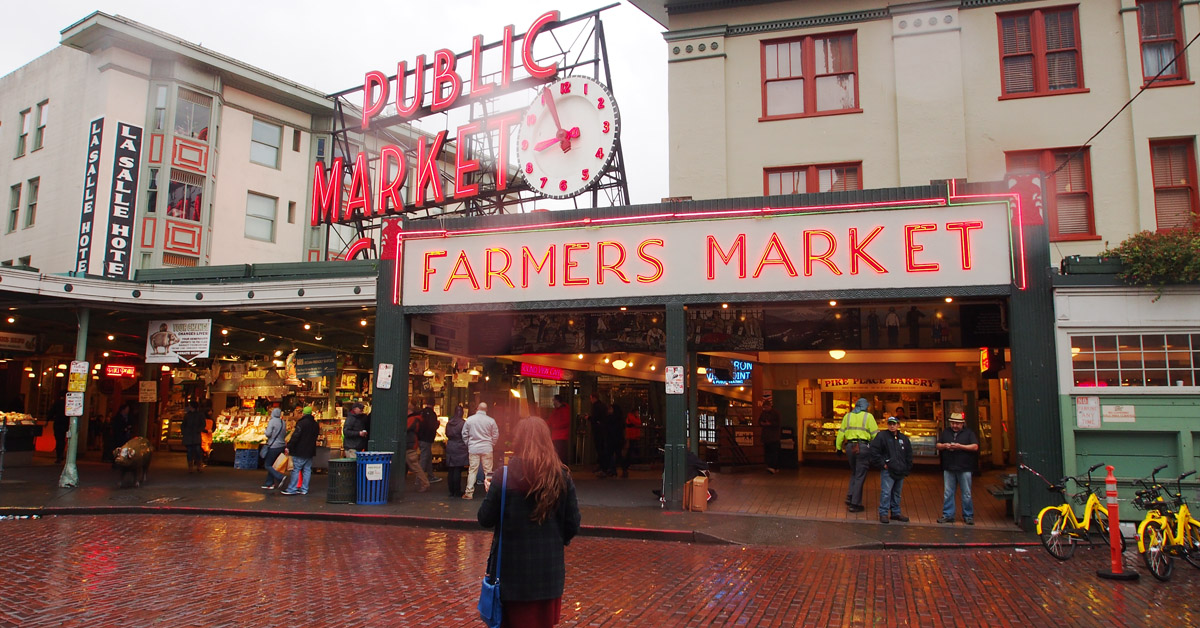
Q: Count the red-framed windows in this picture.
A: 6